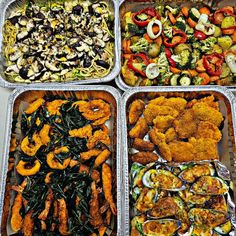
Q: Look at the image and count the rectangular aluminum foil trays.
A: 4